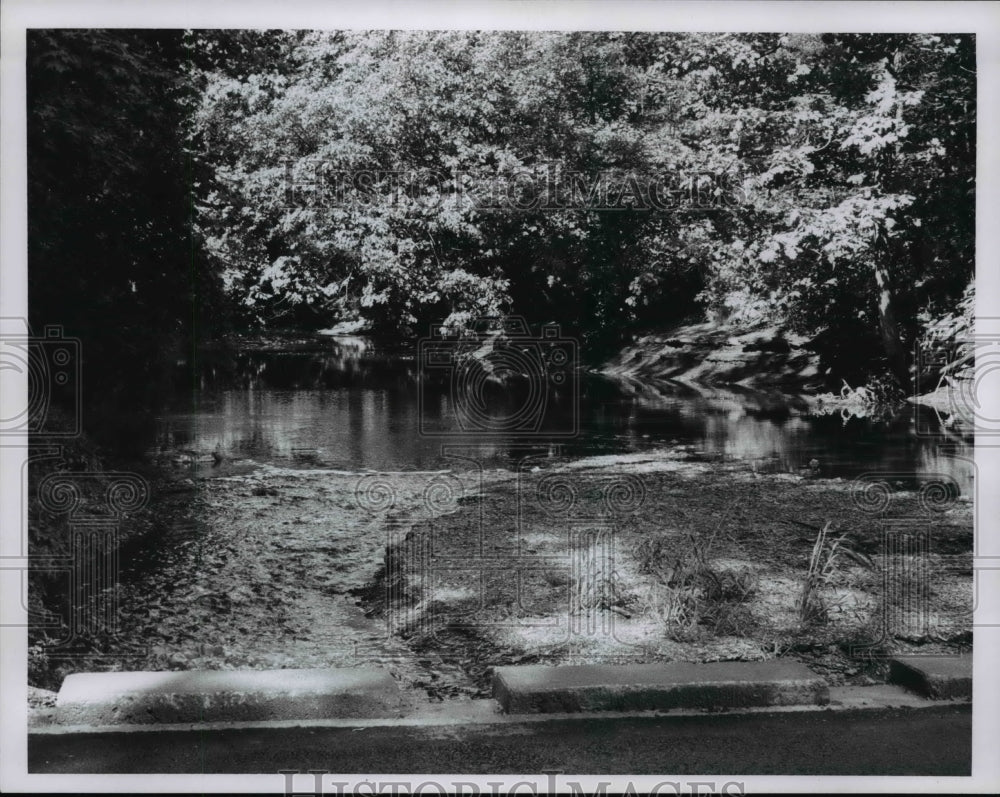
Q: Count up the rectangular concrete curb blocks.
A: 3